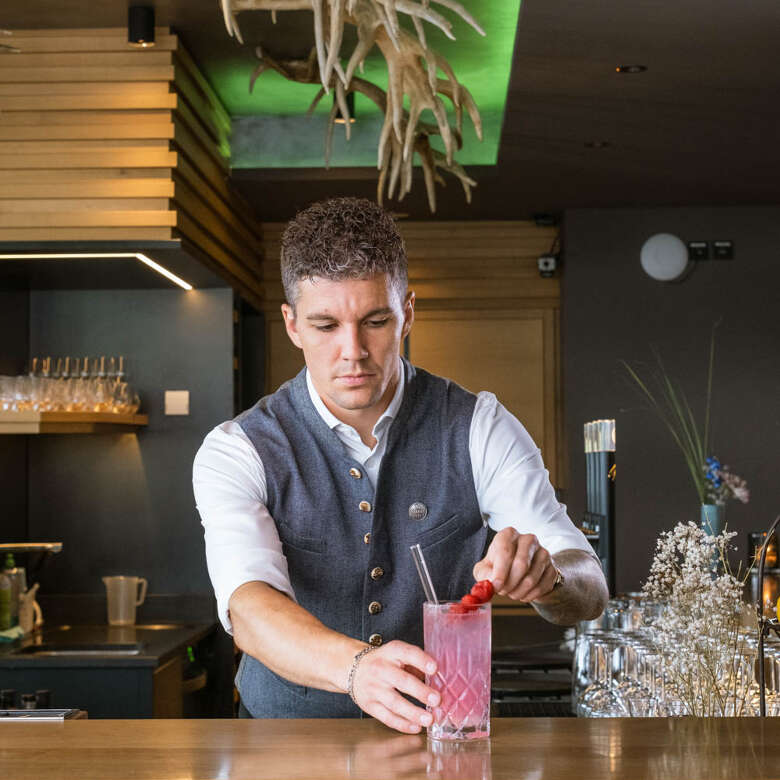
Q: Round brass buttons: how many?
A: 6